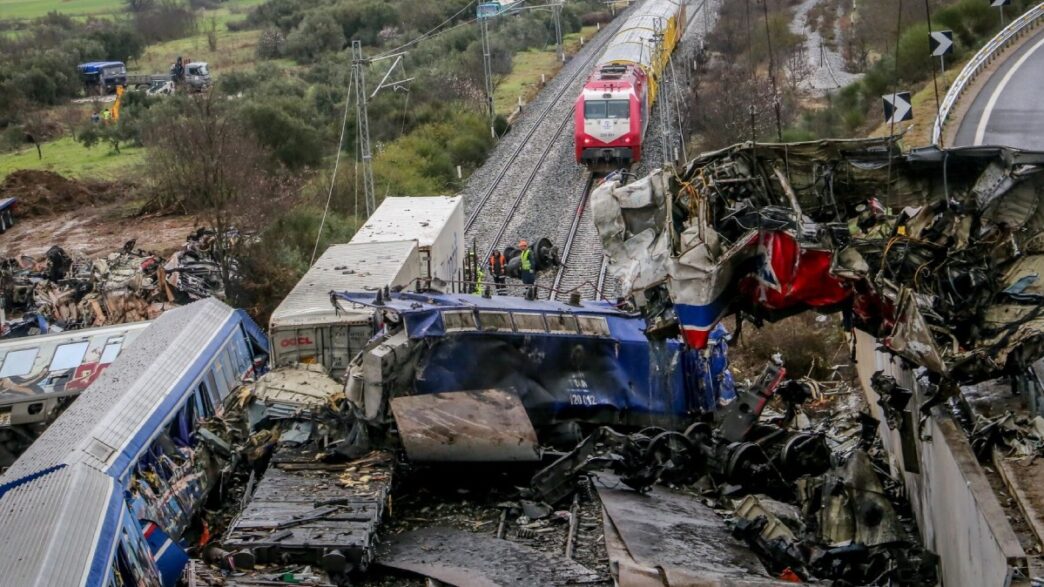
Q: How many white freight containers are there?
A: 2